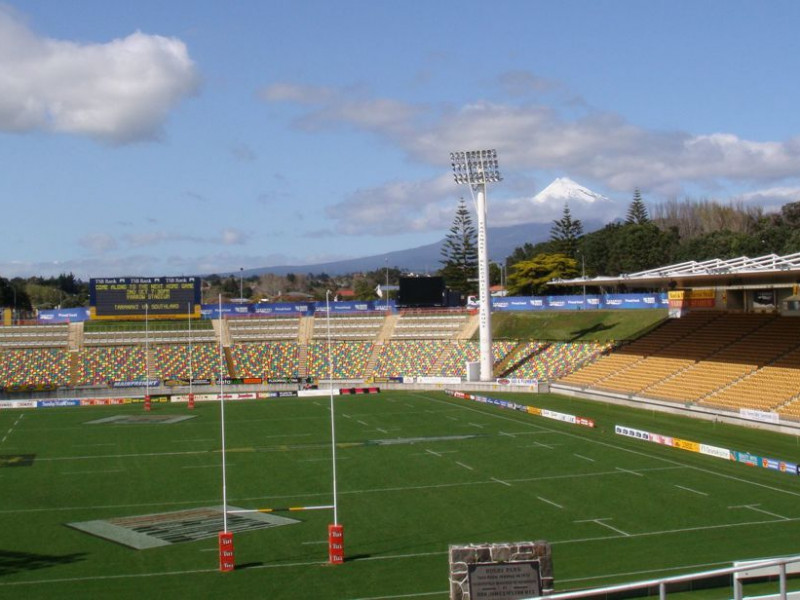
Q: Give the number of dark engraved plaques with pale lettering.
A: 1